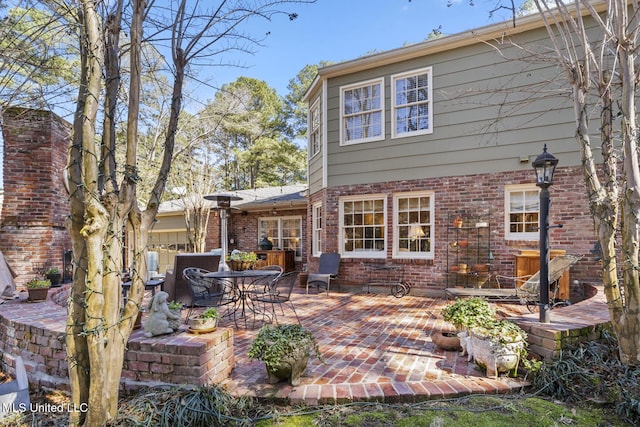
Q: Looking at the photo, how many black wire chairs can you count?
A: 4